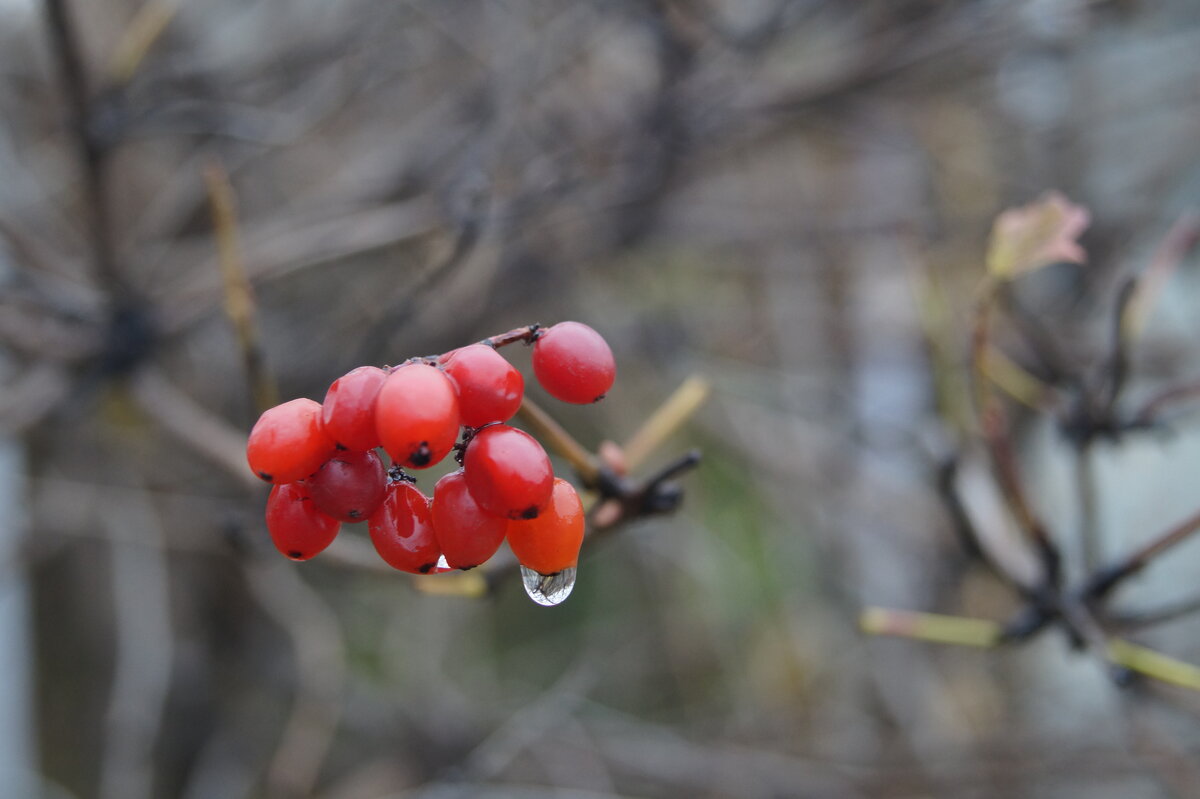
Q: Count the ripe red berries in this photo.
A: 11